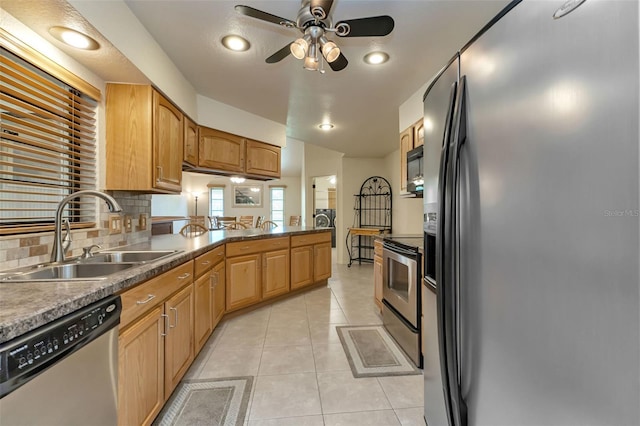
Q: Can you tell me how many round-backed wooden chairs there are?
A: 3